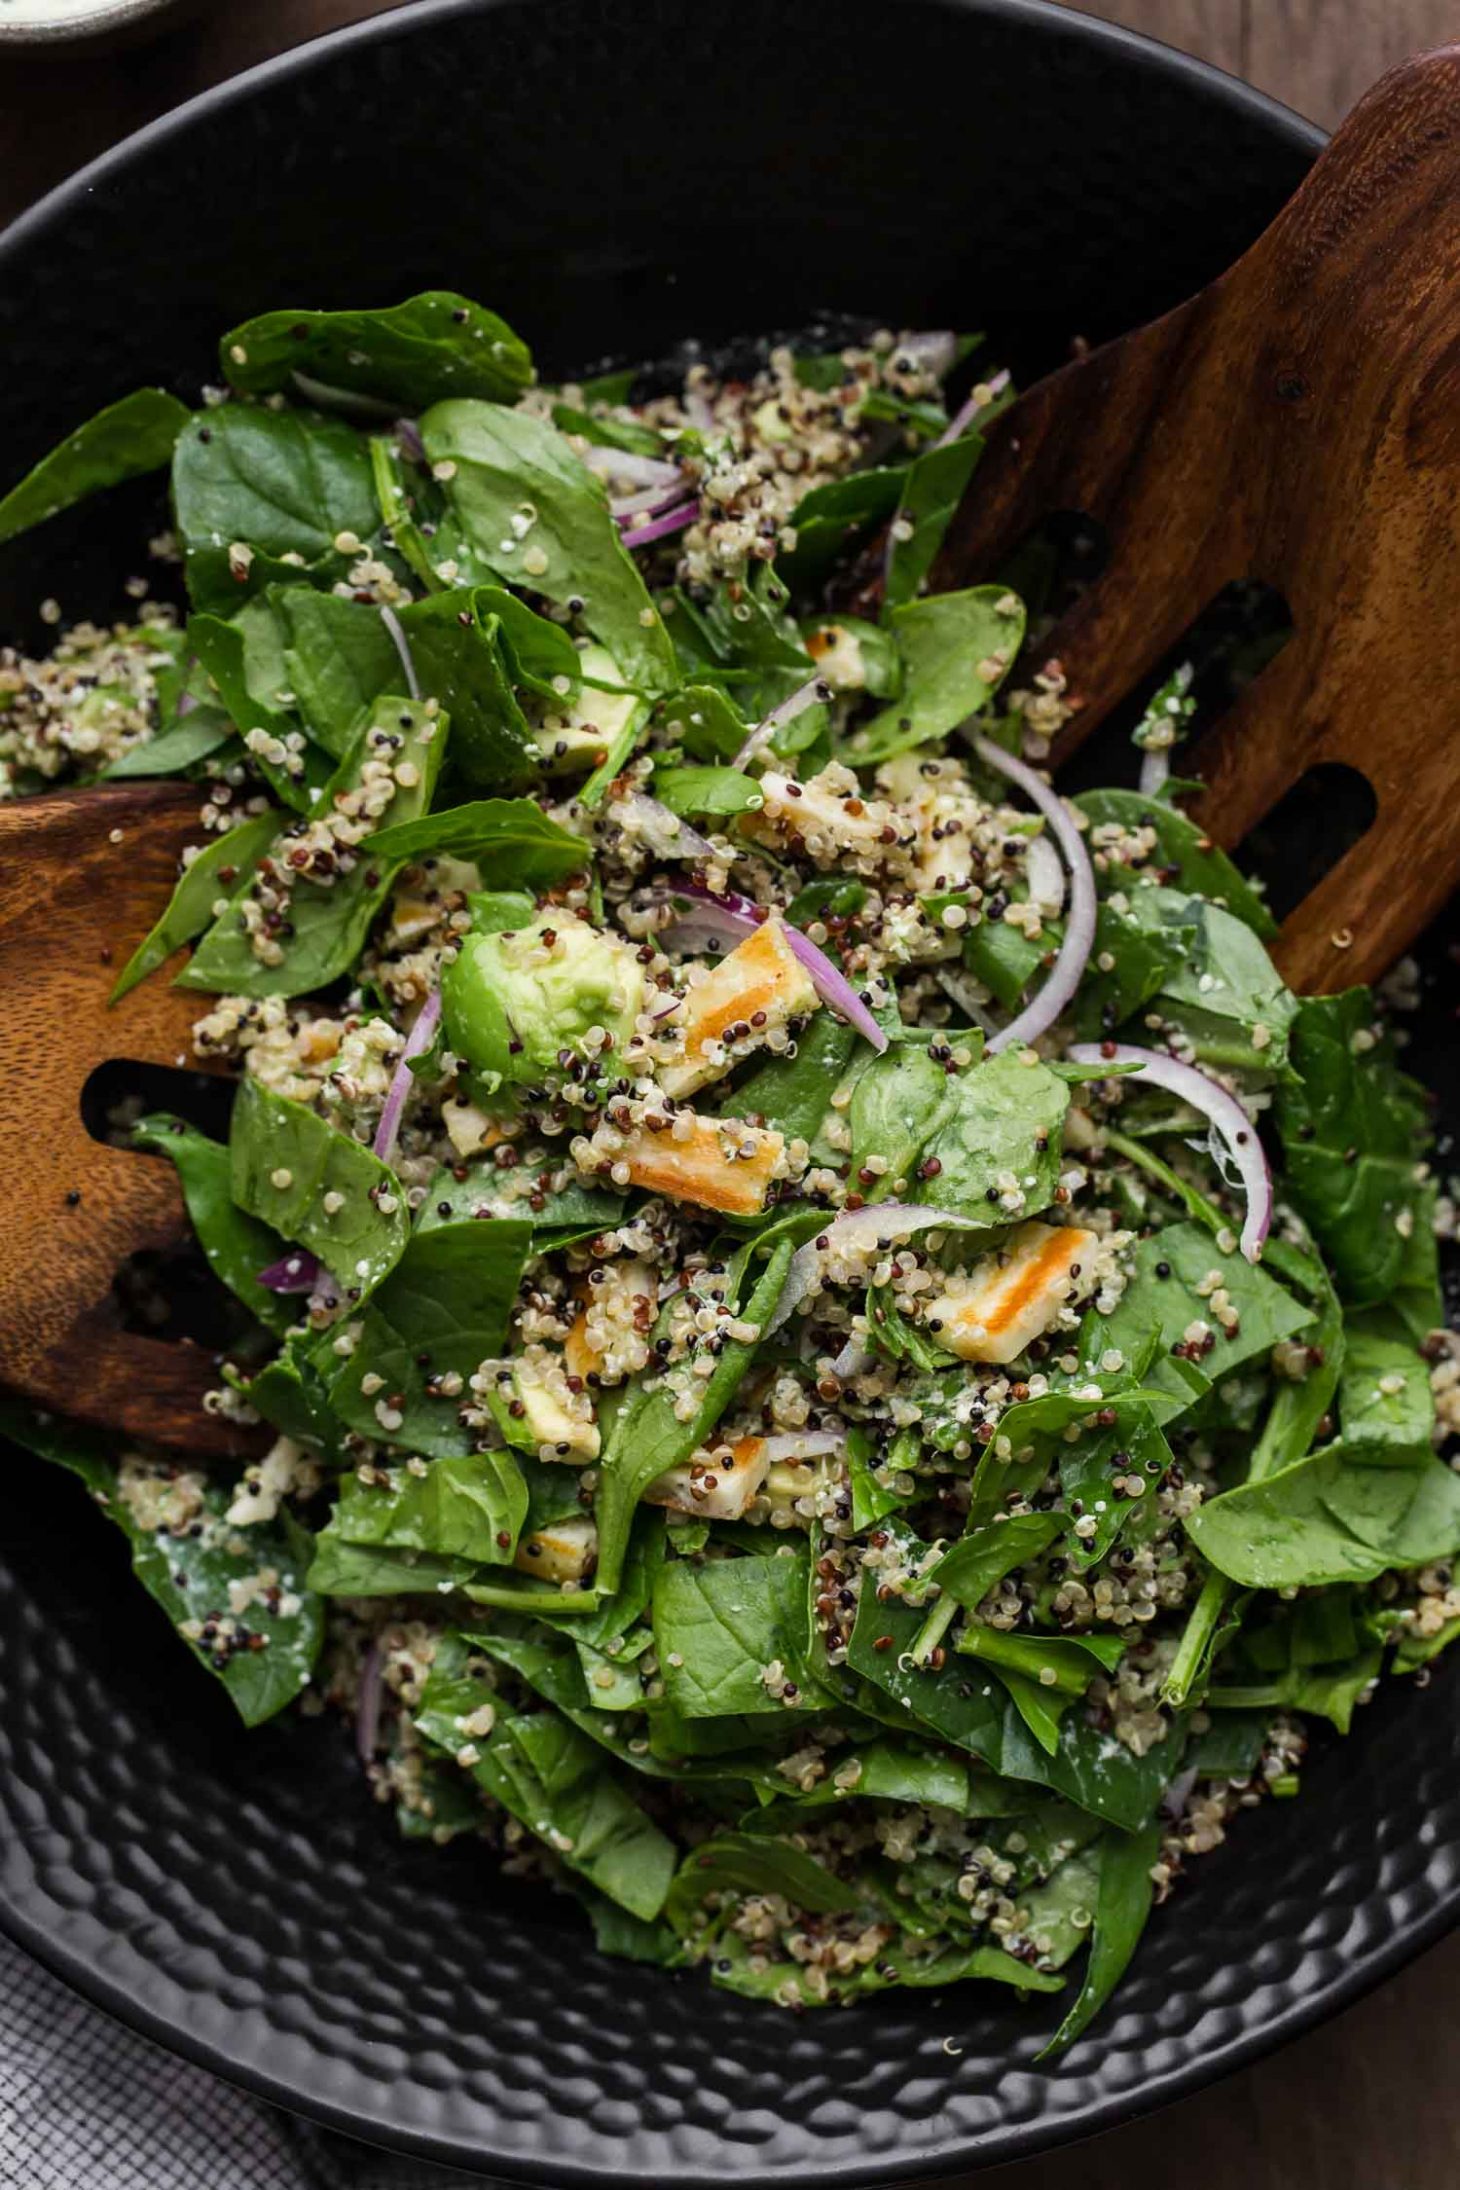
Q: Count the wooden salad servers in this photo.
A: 2